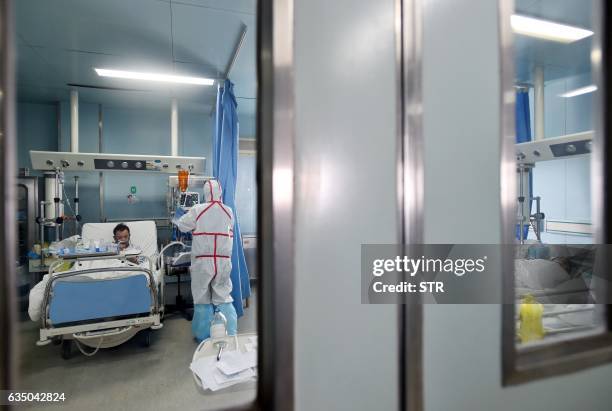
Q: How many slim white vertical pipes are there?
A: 3